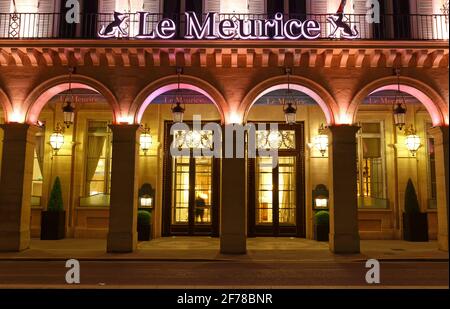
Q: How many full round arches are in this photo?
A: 4